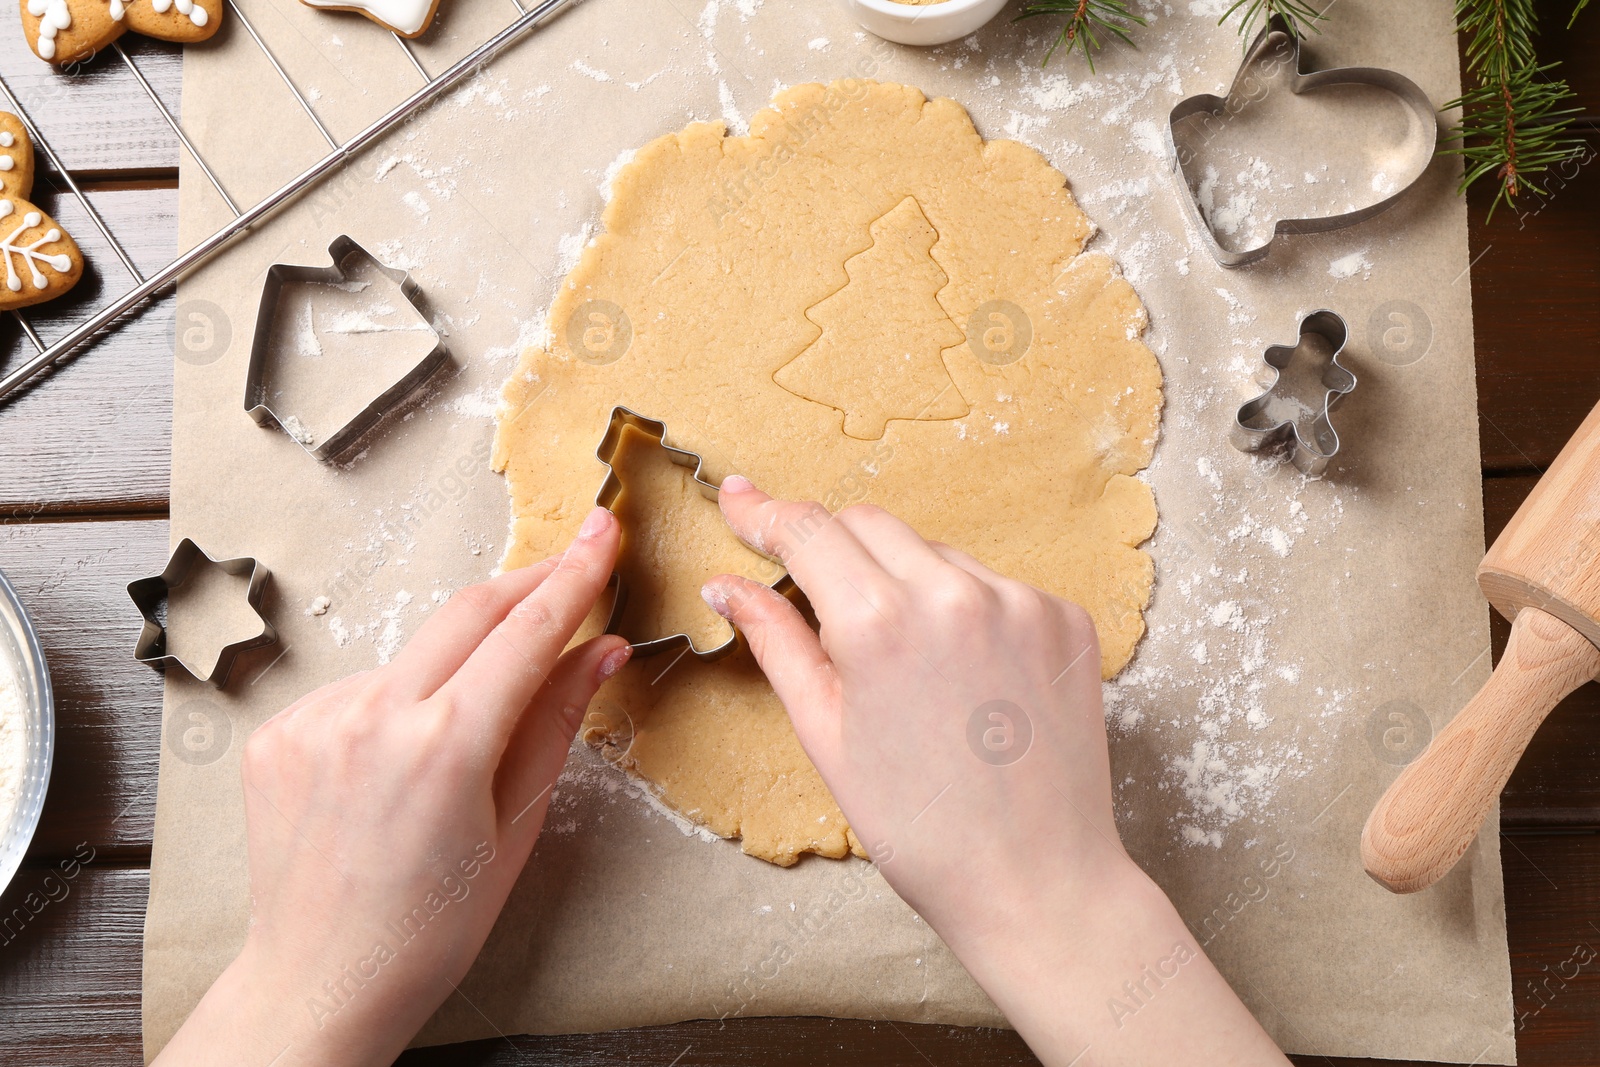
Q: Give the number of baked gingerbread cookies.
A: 3